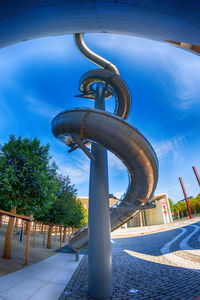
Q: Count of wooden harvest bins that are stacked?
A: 0